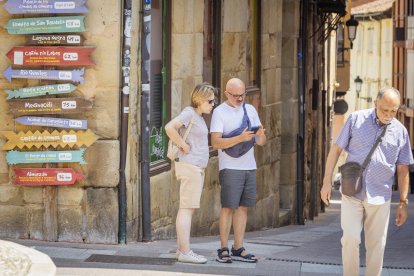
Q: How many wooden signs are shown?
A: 11